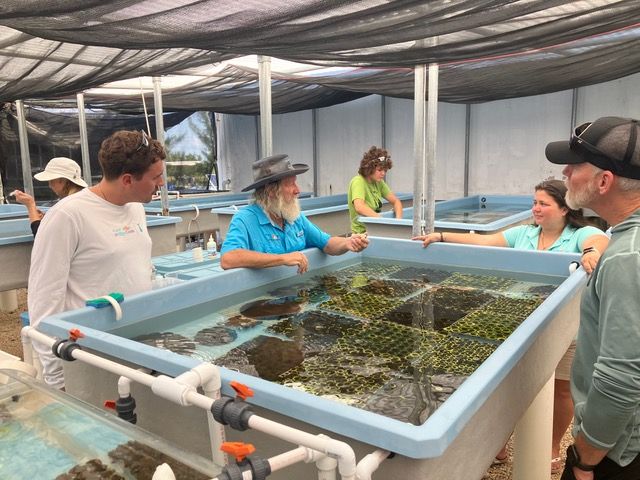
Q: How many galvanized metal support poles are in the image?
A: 6